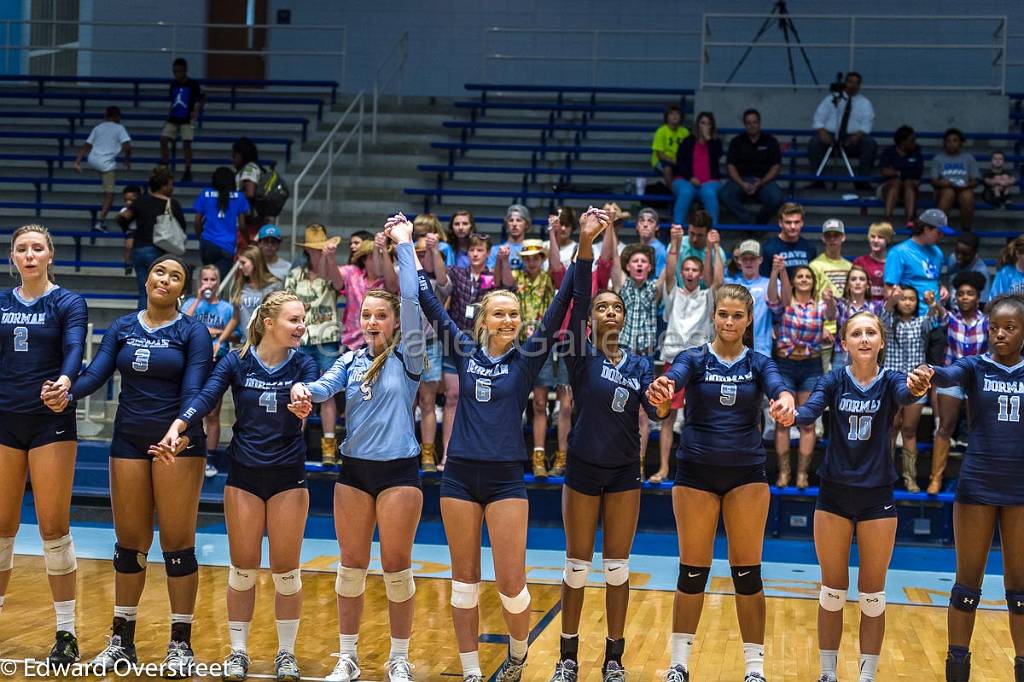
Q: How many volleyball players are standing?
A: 9